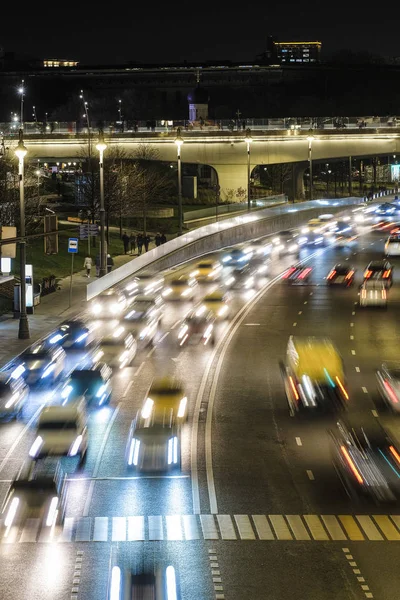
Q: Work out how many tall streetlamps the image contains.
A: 5